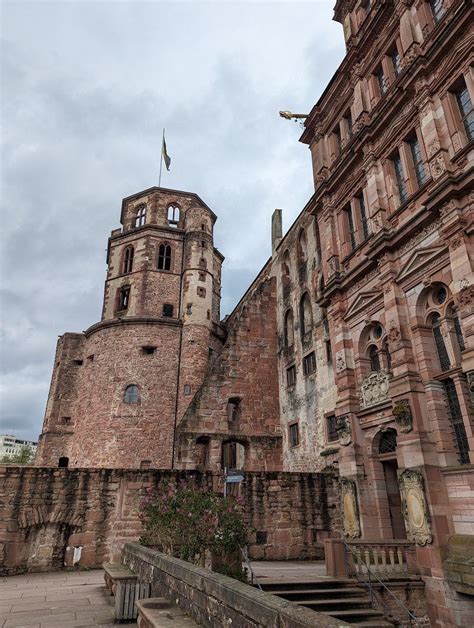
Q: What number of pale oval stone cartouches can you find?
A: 2